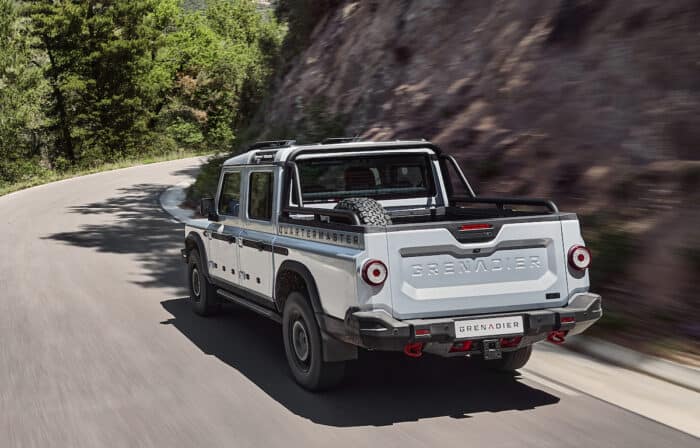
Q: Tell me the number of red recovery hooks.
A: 2